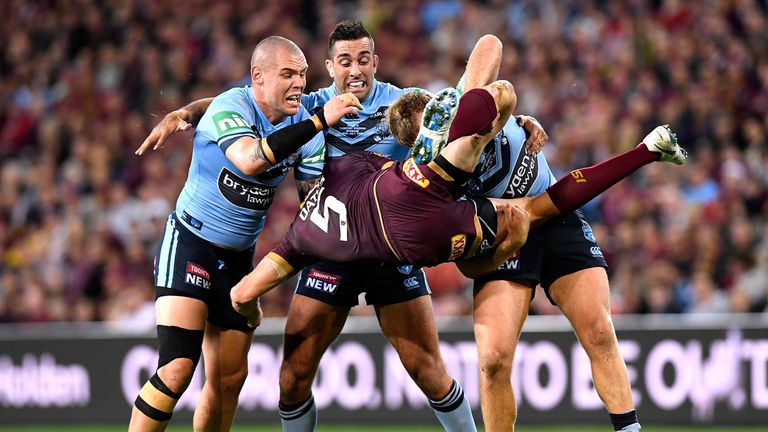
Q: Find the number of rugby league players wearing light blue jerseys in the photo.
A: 3